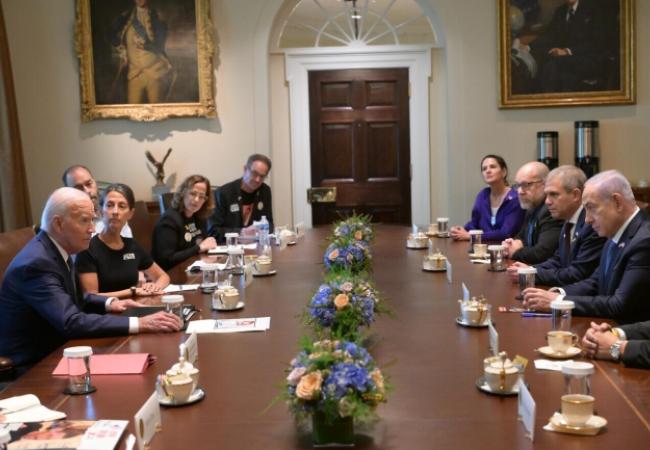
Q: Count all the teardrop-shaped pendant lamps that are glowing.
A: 0